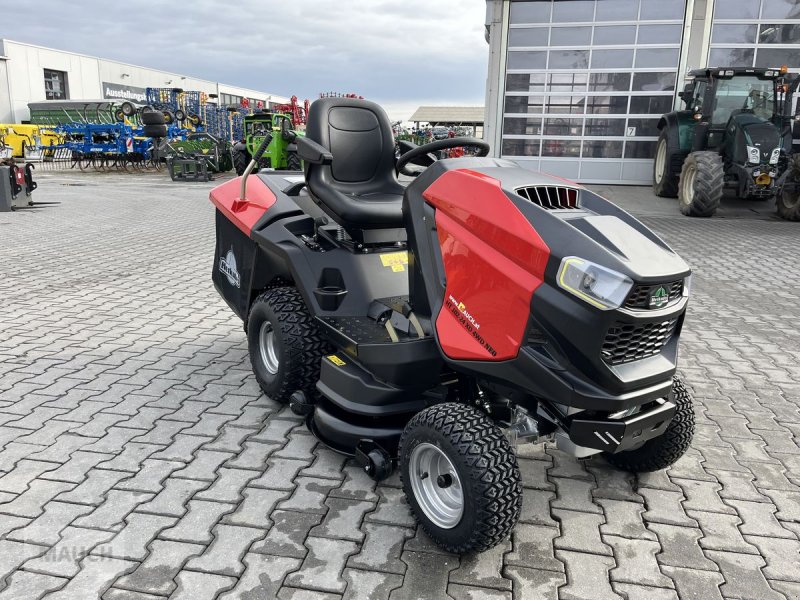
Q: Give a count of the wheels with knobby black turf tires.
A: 3